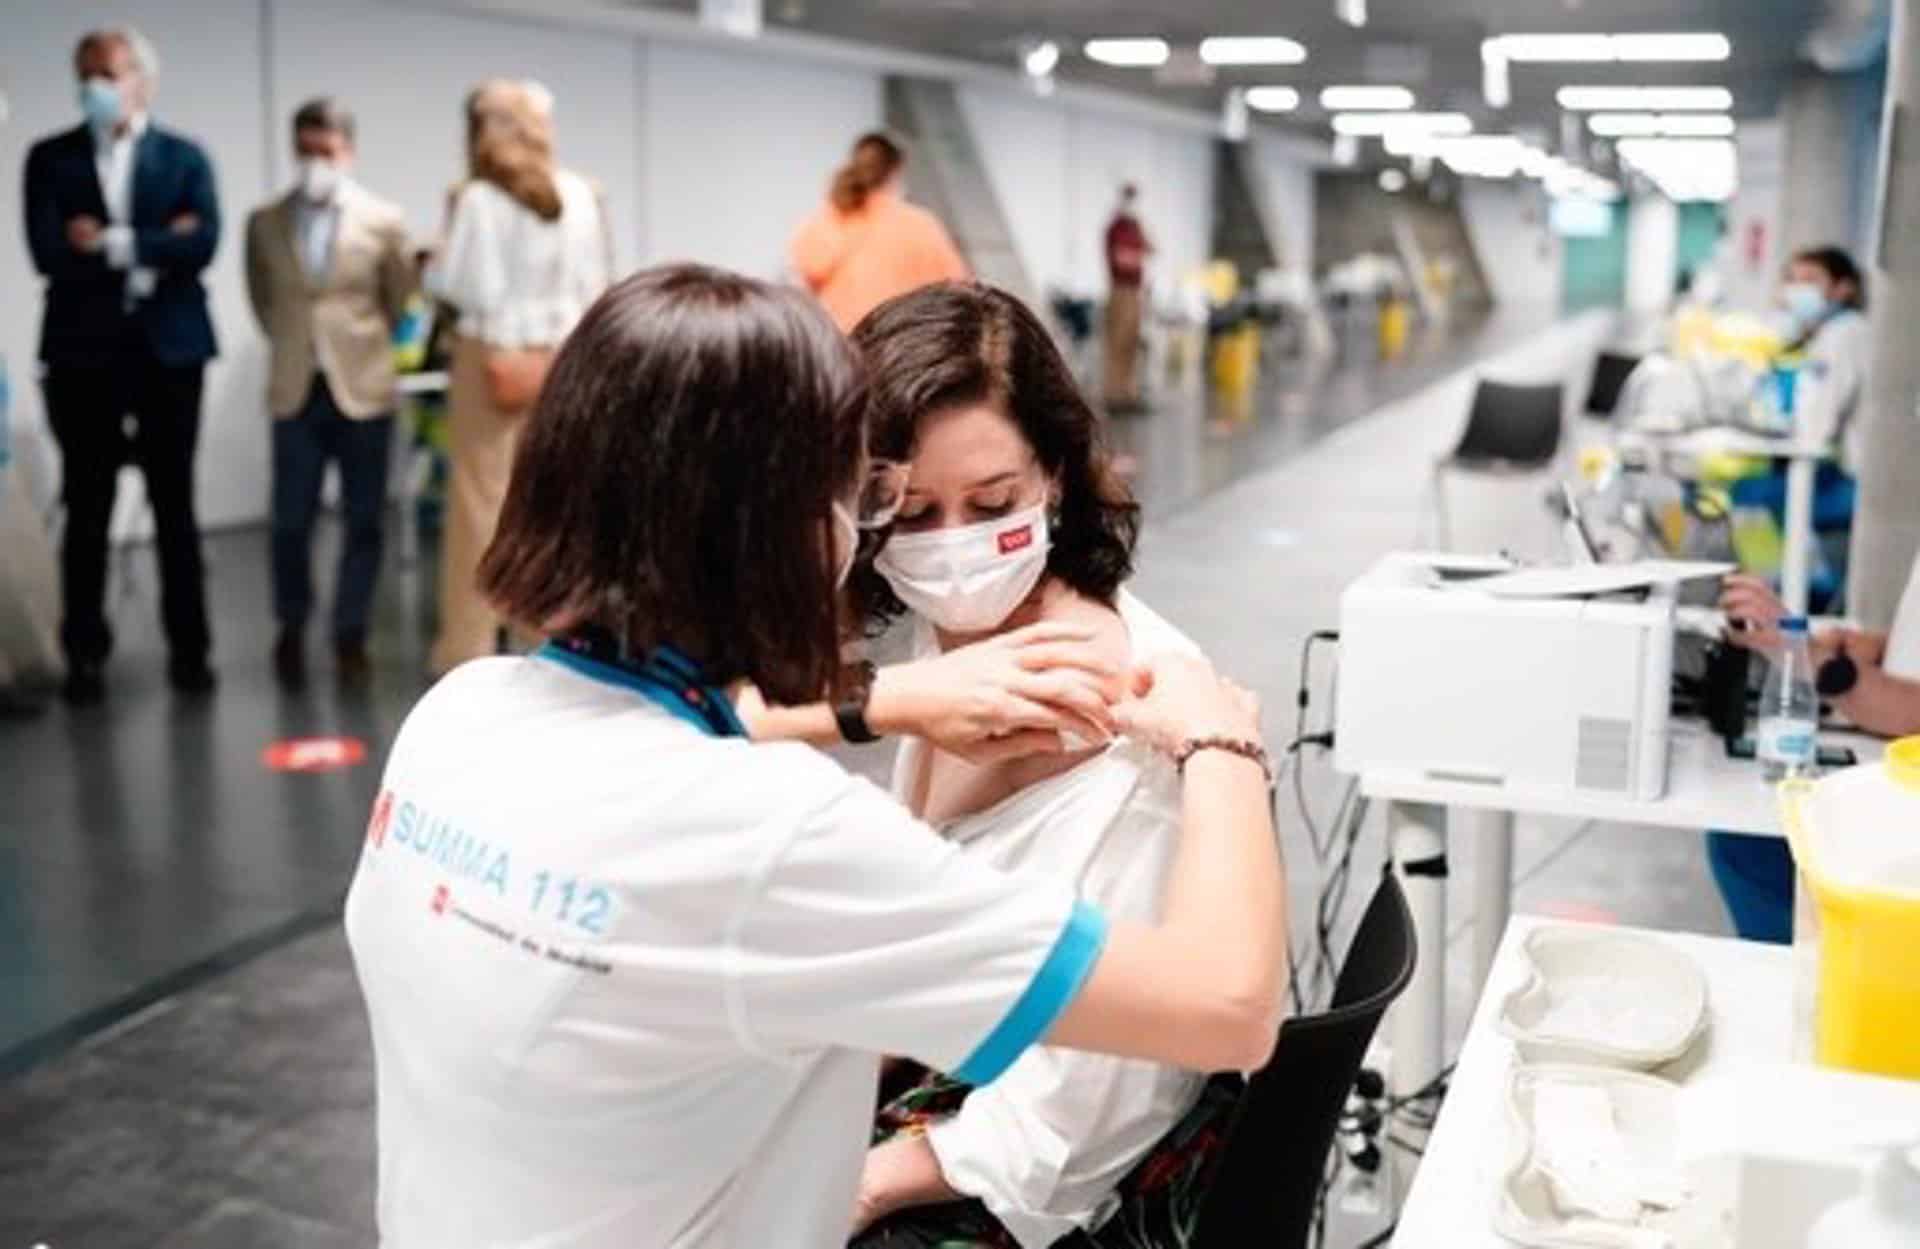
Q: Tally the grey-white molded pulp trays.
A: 2